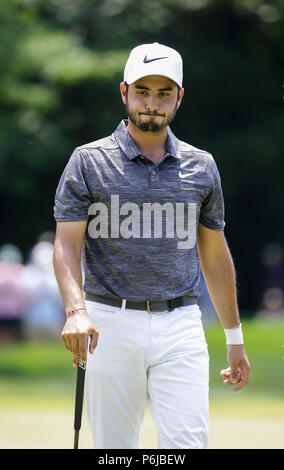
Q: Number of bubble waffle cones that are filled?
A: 0